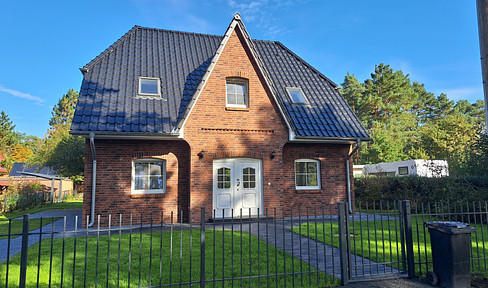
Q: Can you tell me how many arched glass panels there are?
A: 2